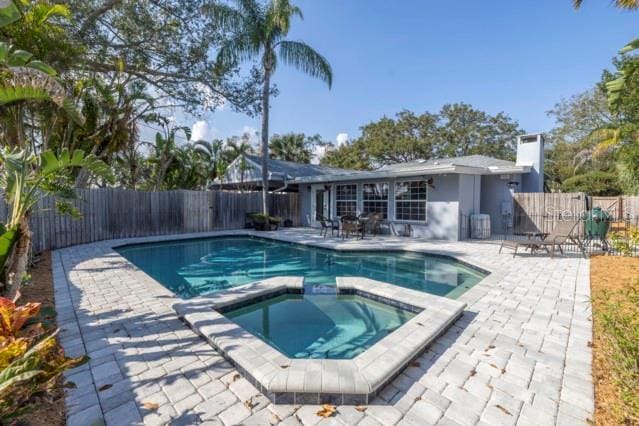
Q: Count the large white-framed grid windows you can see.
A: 3